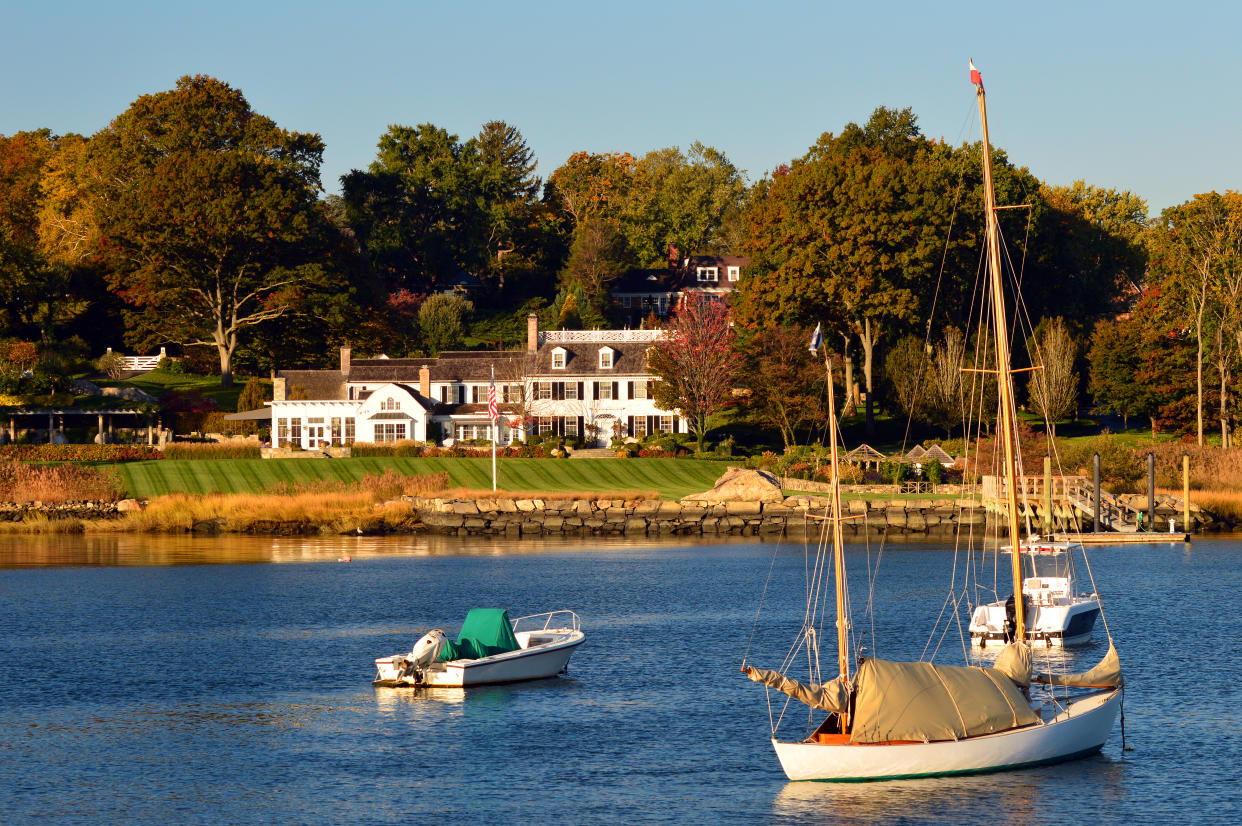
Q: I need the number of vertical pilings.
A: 4